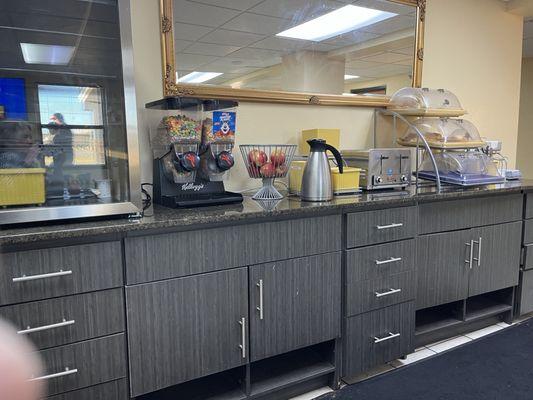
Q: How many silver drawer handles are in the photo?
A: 7